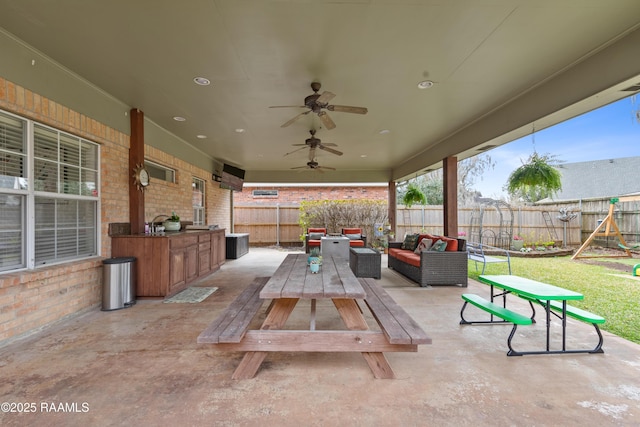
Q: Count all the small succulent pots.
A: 2